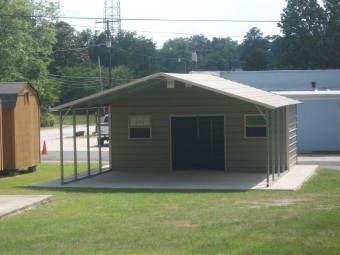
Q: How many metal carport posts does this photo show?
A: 8